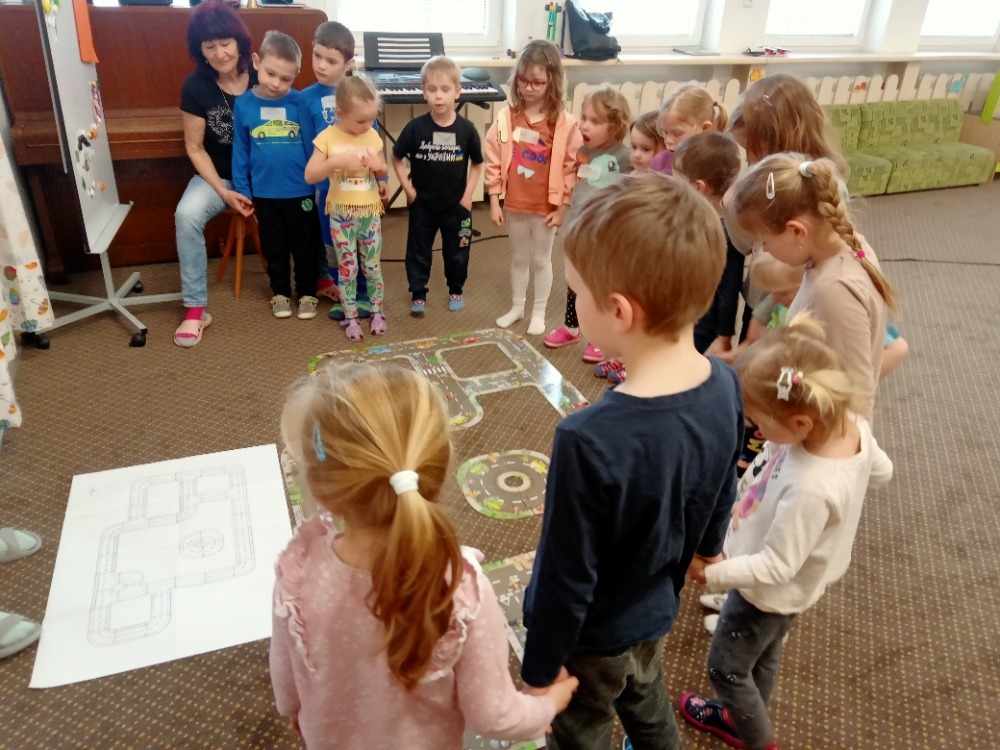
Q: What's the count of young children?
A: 15